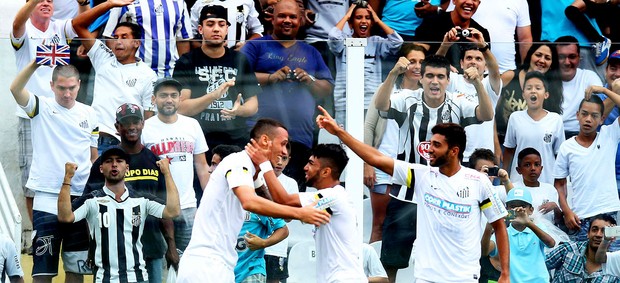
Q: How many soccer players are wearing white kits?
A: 3